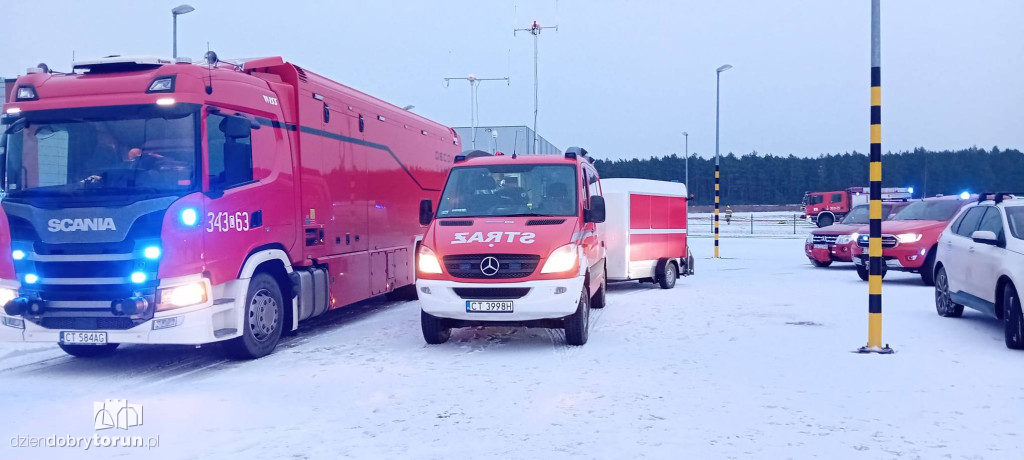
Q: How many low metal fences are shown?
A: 1